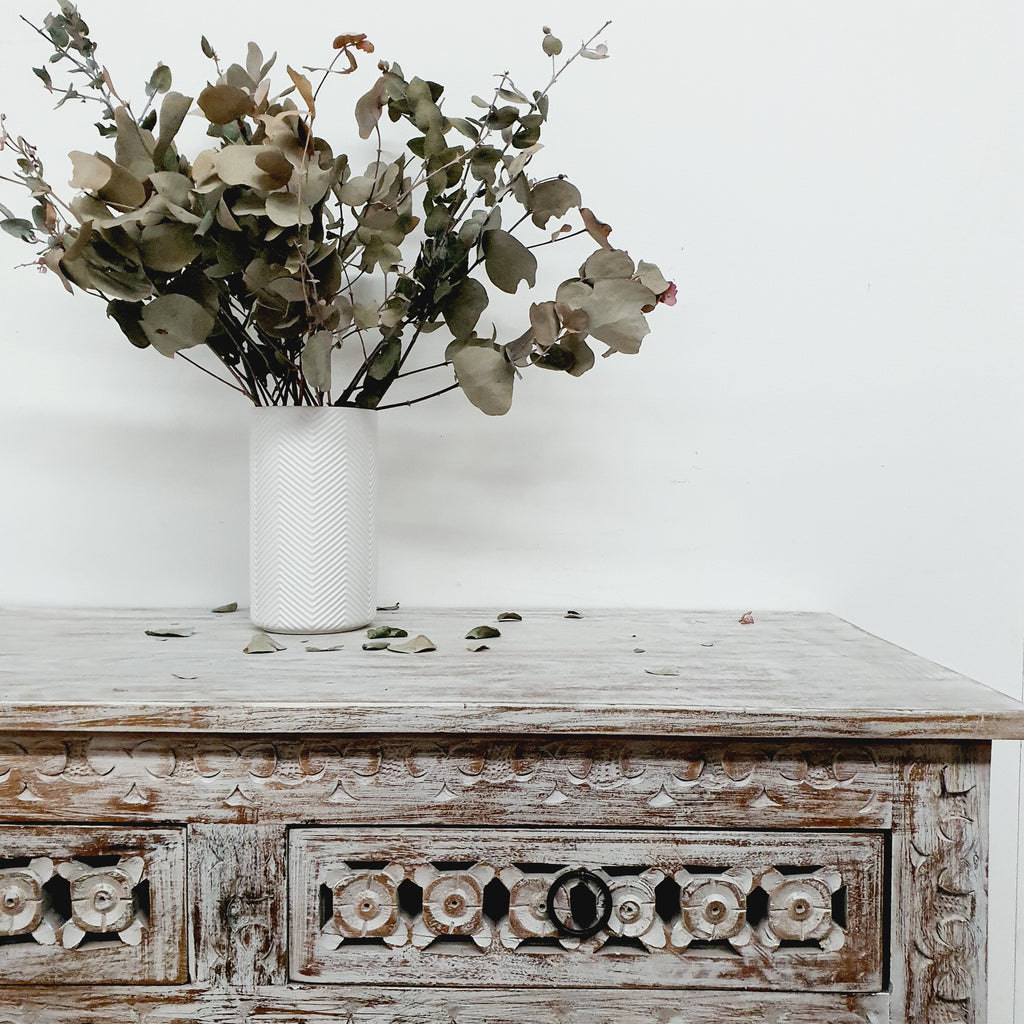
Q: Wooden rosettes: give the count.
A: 8